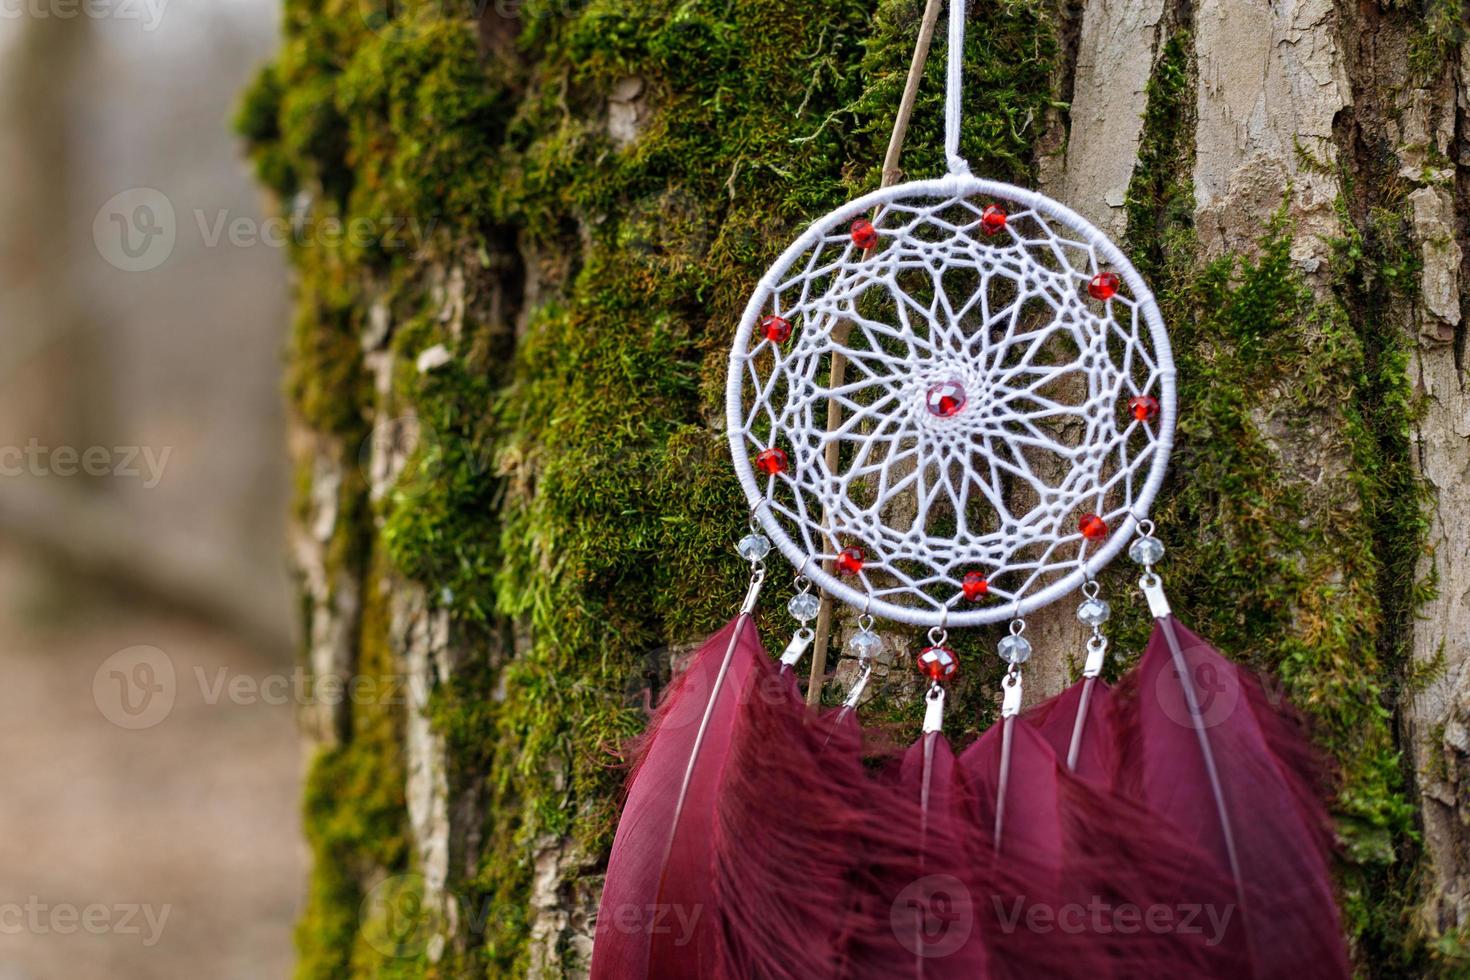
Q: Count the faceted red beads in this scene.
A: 11